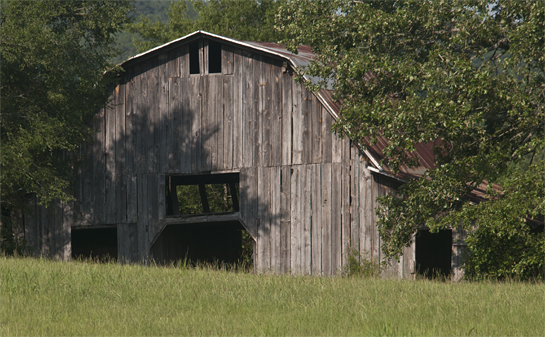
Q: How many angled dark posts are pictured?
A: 3